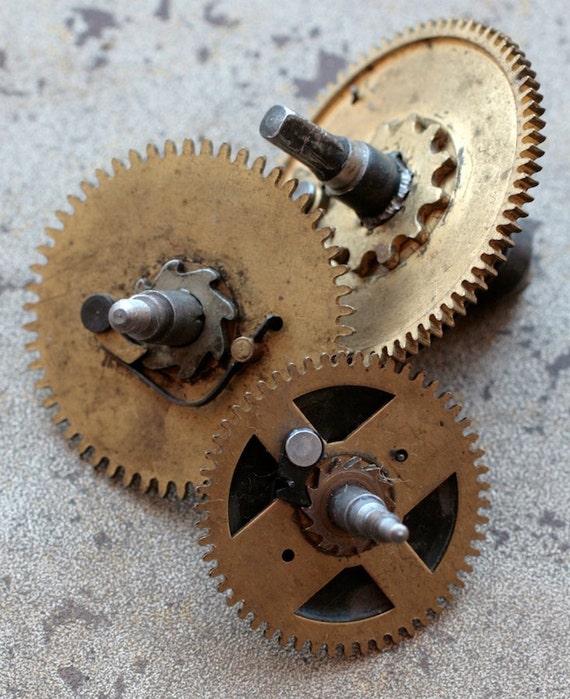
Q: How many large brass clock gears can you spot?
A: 3